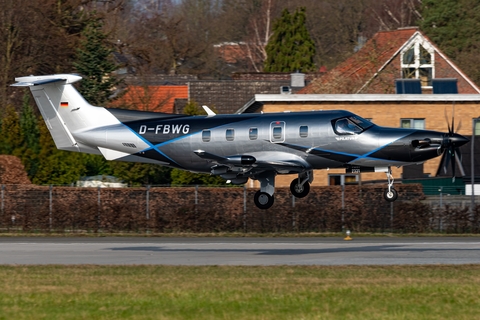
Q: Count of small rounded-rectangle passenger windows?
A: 5